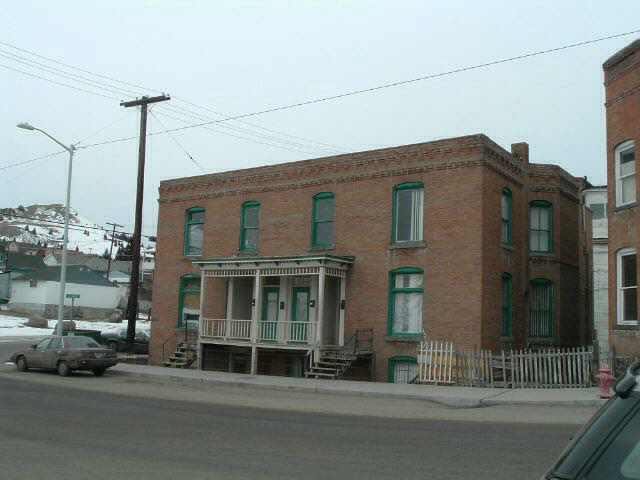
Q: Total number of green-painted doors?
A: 2